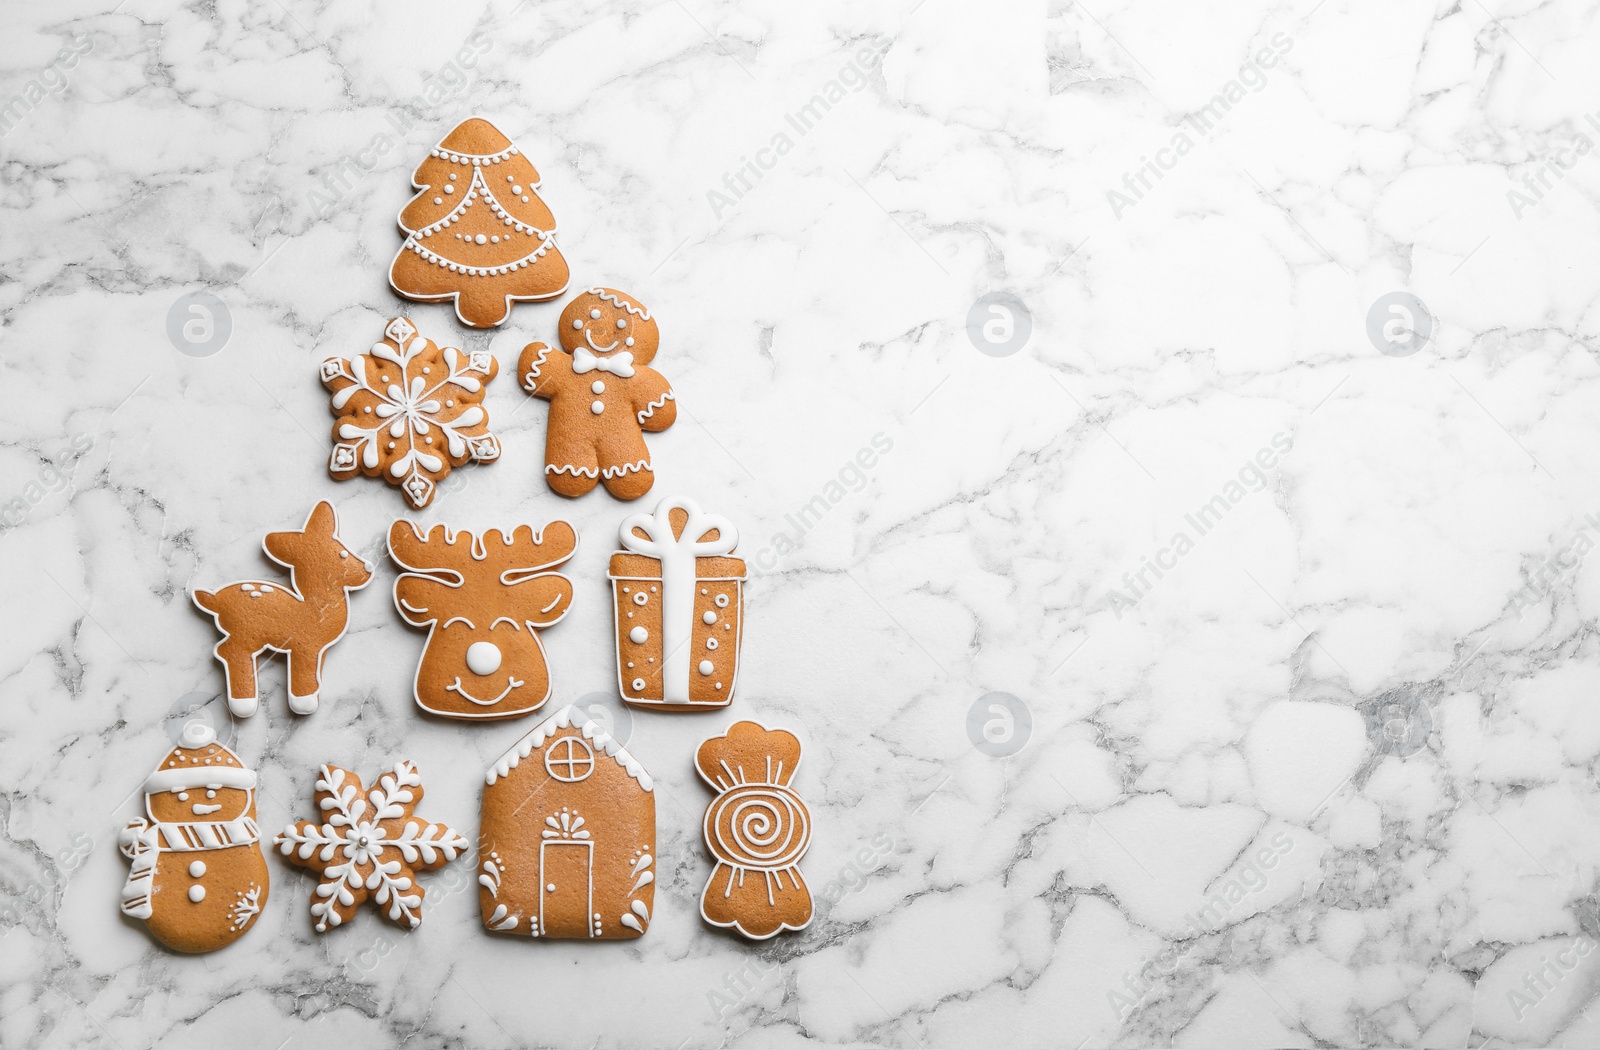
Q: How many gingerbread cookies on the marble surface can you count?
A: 10